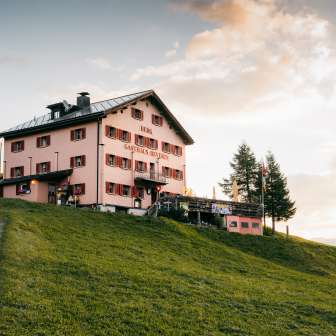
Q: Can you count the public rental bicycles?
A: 0